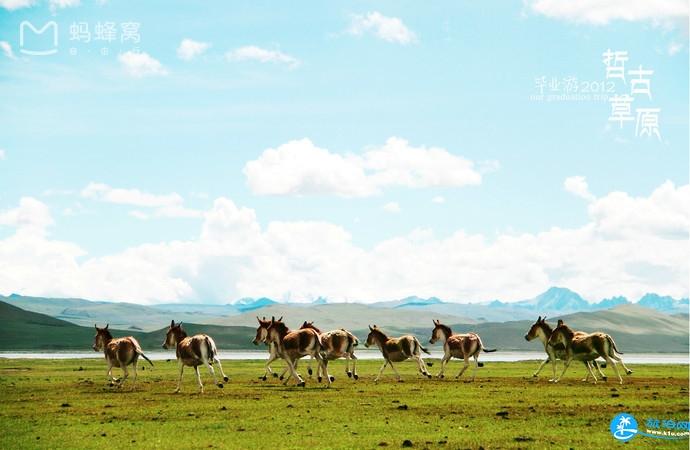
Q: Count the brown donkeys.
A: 9